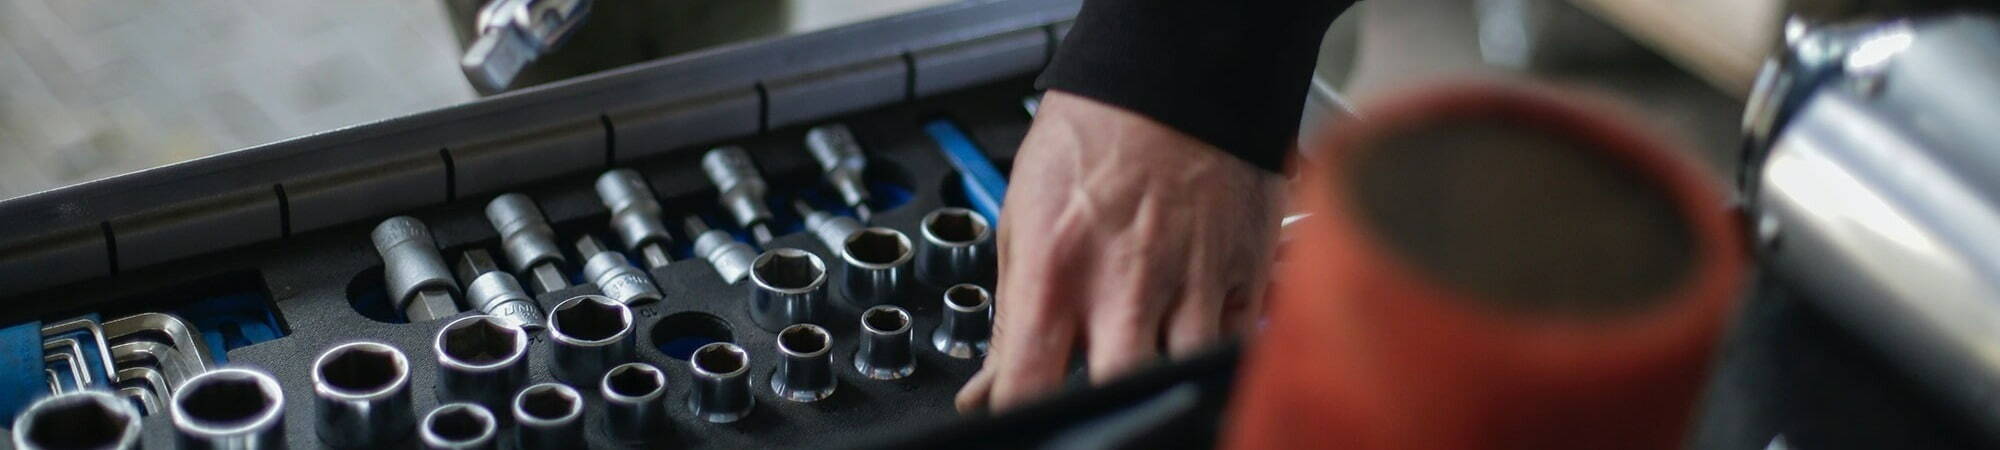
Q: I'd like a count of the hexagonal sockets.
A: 15